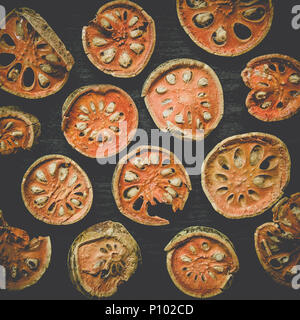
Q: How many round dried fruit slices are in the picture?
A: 14